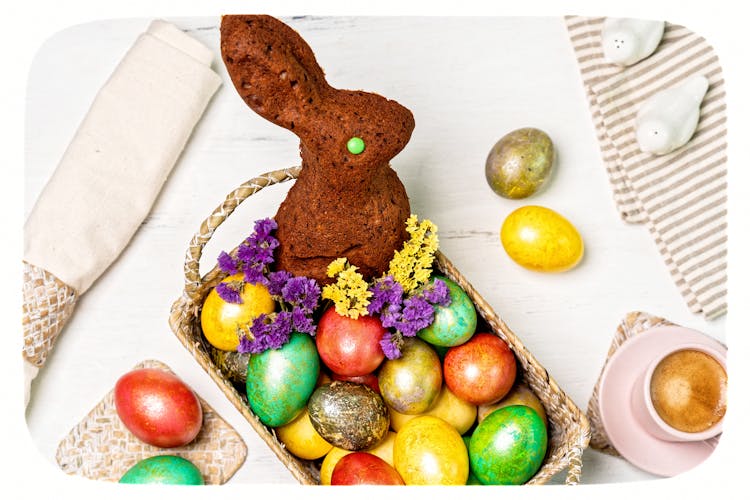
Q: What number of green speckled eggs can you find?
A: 4